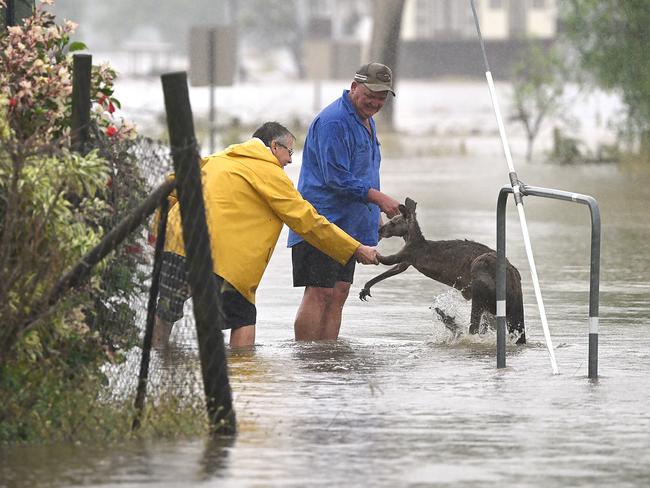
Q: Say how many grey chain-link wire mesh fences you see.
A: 1